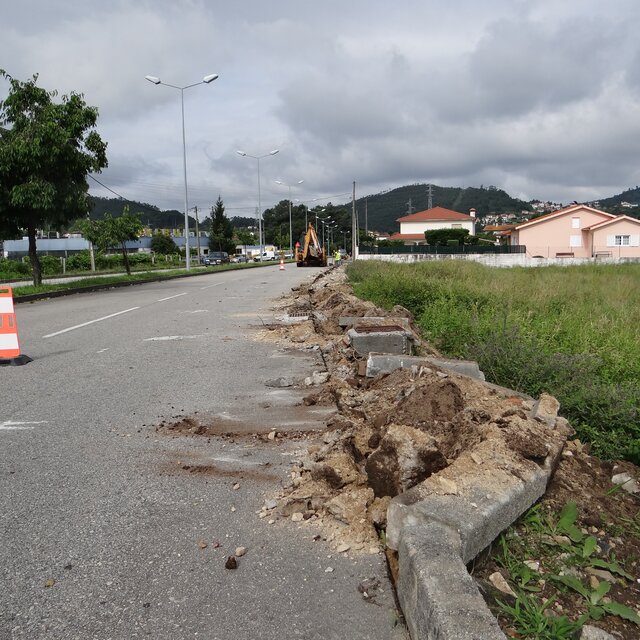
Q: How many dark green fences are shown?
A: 1